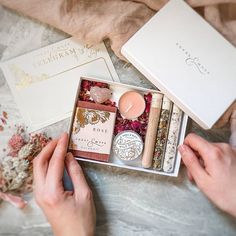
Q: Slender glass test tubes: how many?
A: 3